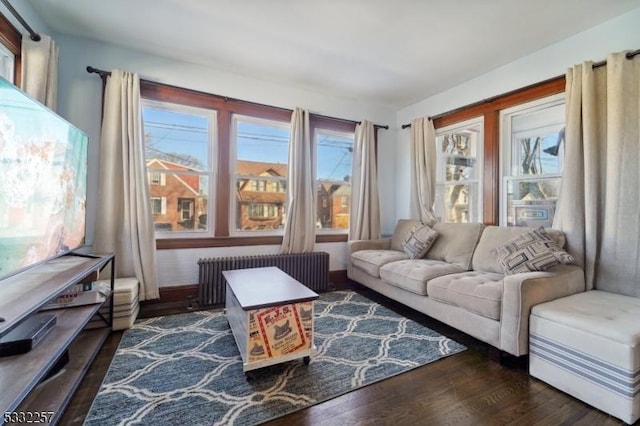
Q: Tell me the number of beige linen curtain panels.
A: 6